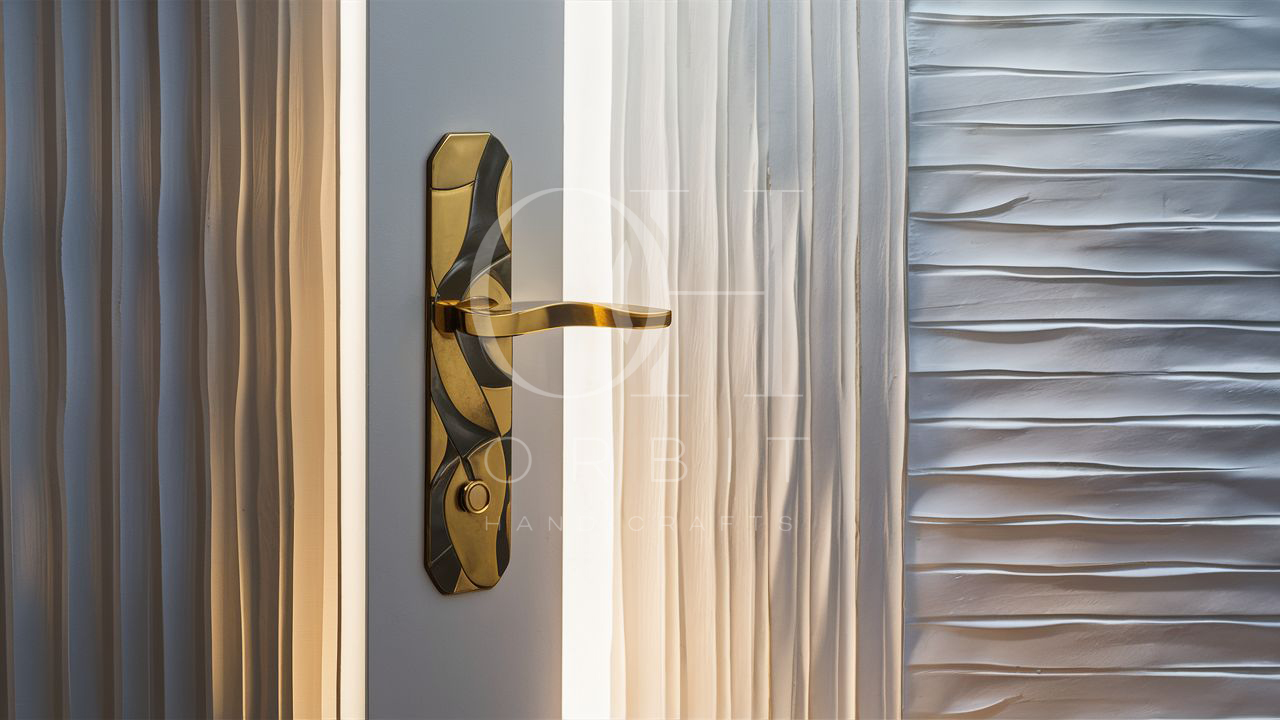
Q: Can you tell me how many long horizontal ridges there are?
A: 14